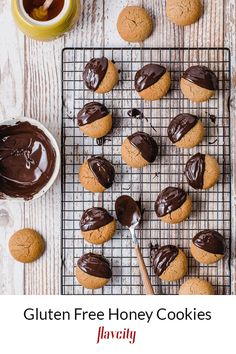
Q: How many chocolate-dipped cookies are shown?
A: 13